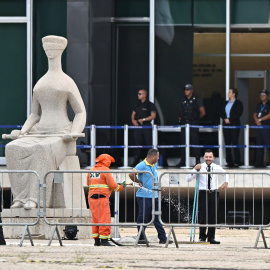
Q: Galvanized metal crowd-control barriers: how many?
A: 3